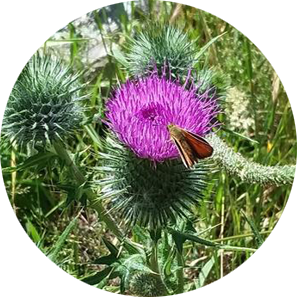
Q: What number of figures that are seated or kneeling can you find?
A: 0